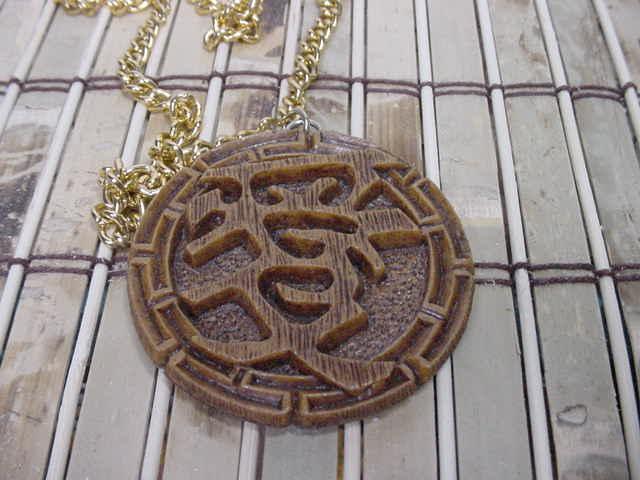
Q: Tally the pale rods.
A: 10